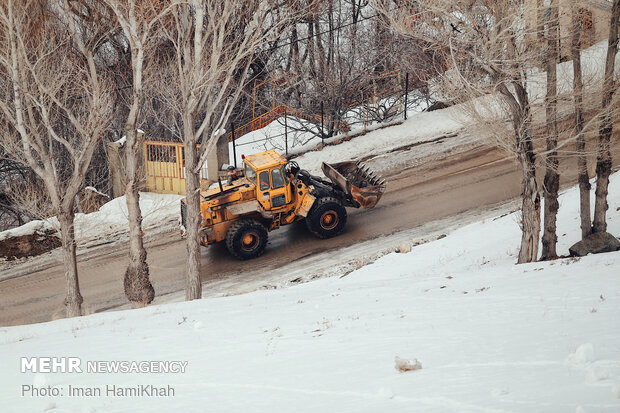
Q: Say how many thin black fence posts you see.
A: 4